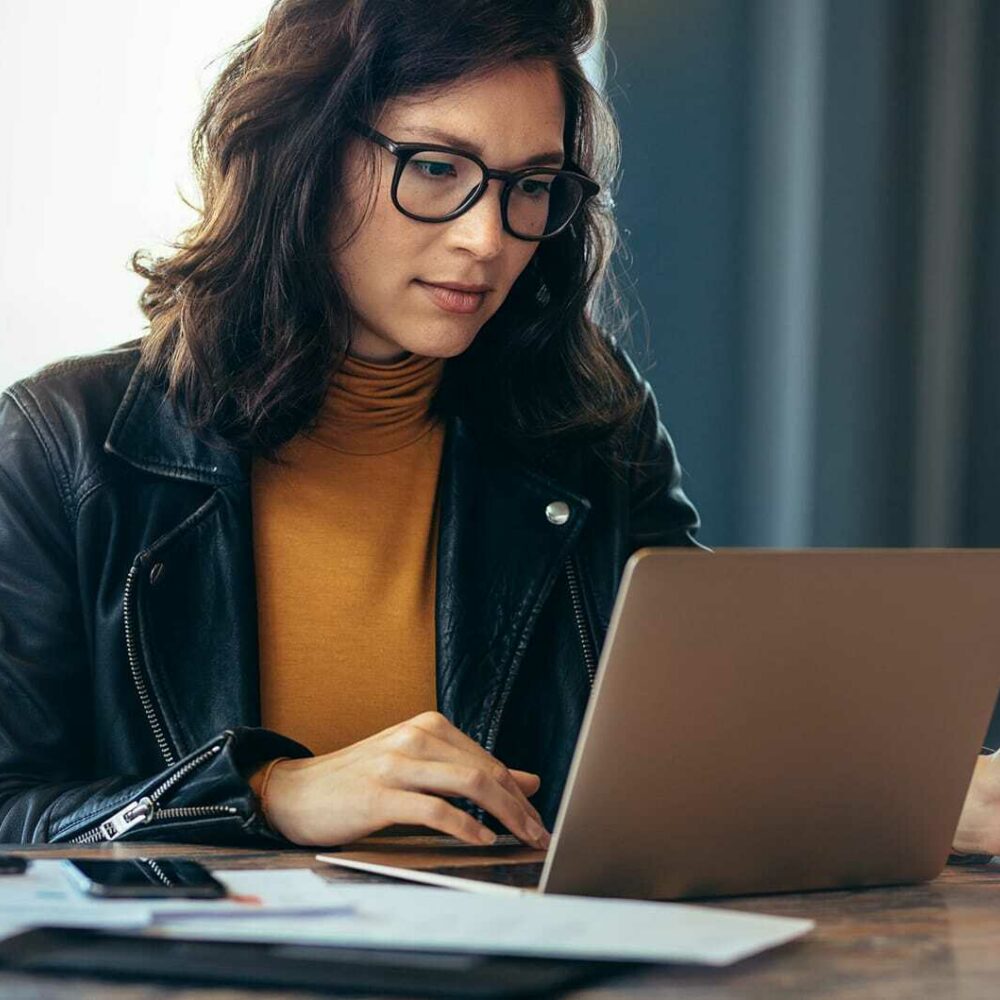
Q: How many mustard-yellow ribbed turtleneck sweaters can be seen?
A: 1